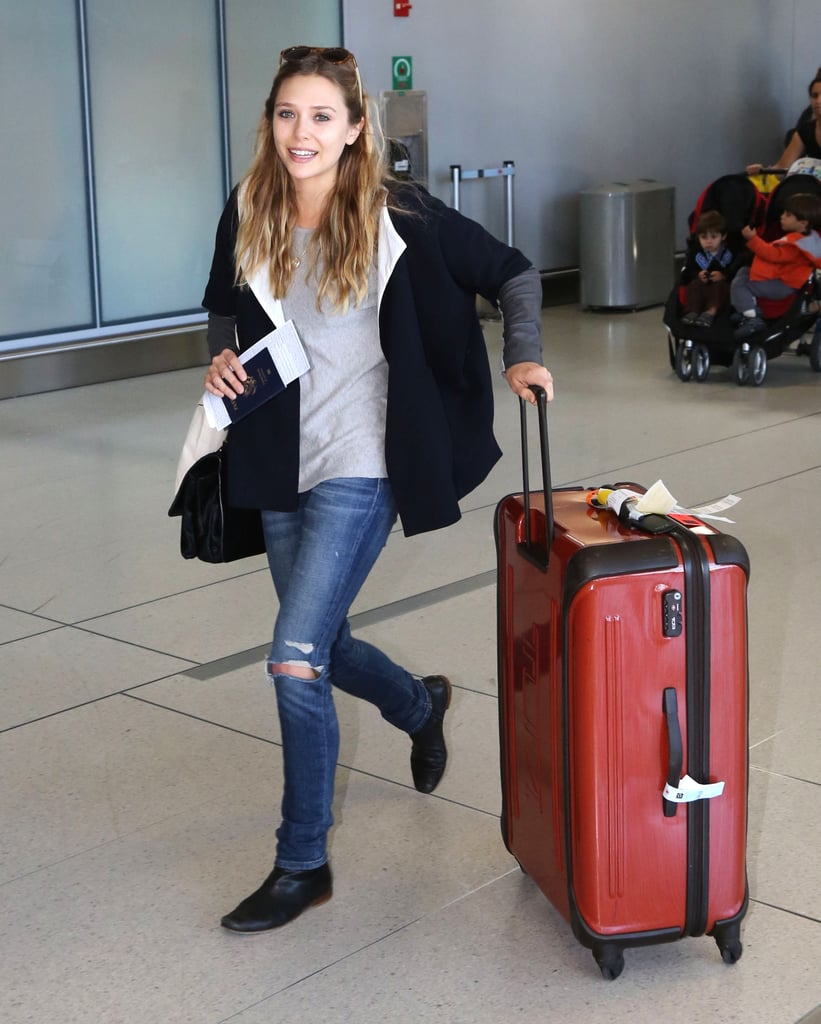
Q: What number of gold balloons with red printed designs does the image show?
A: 0